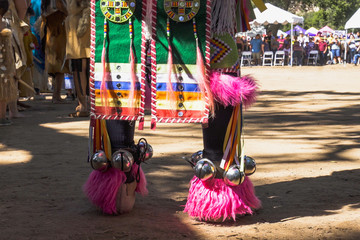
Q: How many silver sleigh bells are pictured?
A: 7